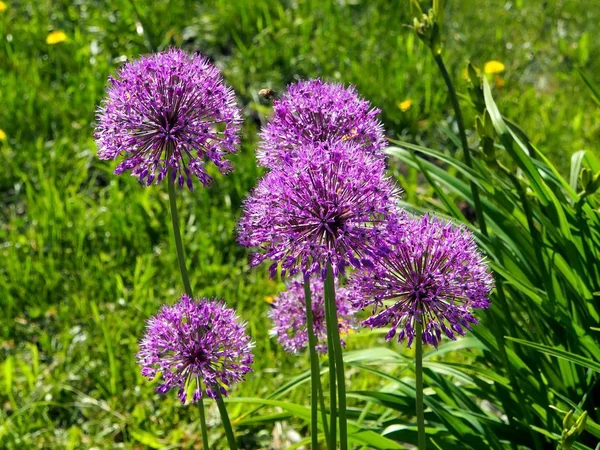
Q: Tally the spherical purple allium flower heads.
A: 6